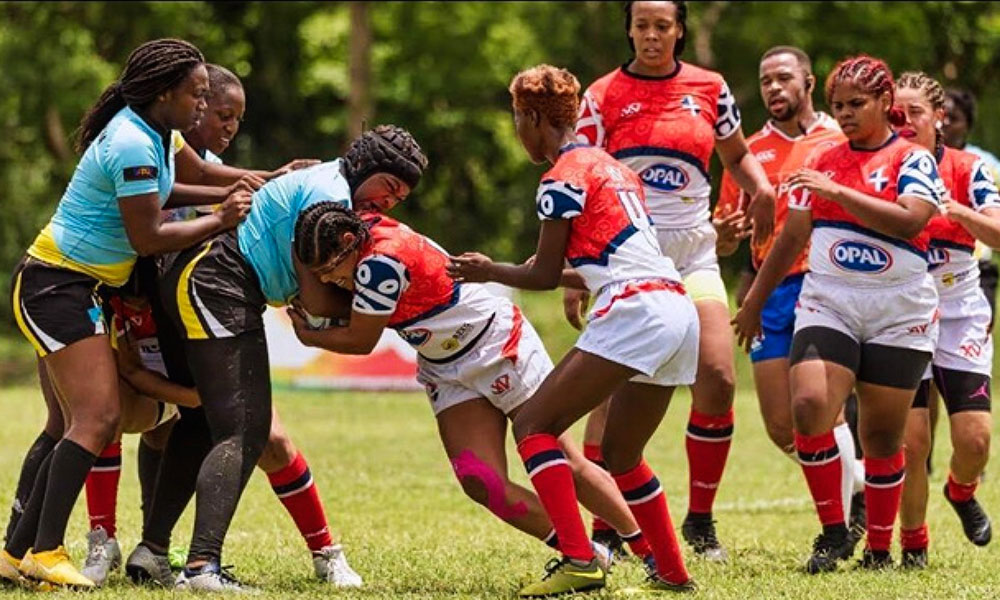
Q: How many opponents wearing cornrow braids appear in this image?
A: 3